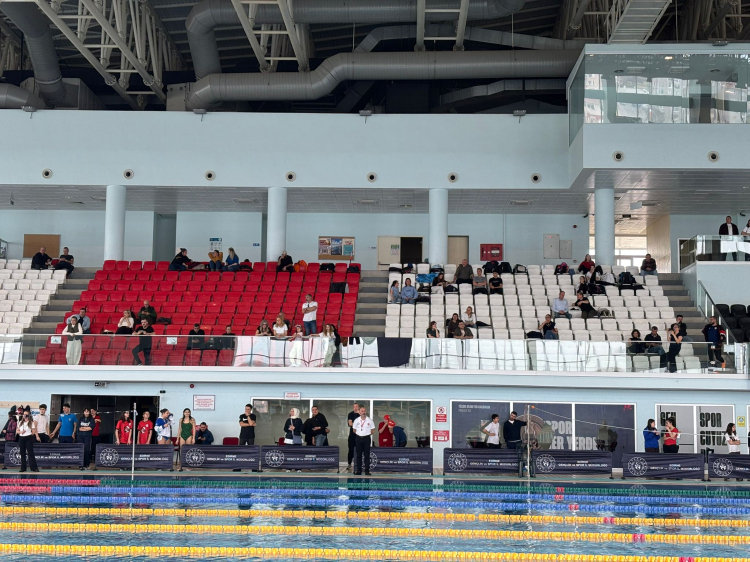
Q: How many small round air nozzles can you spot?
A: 9